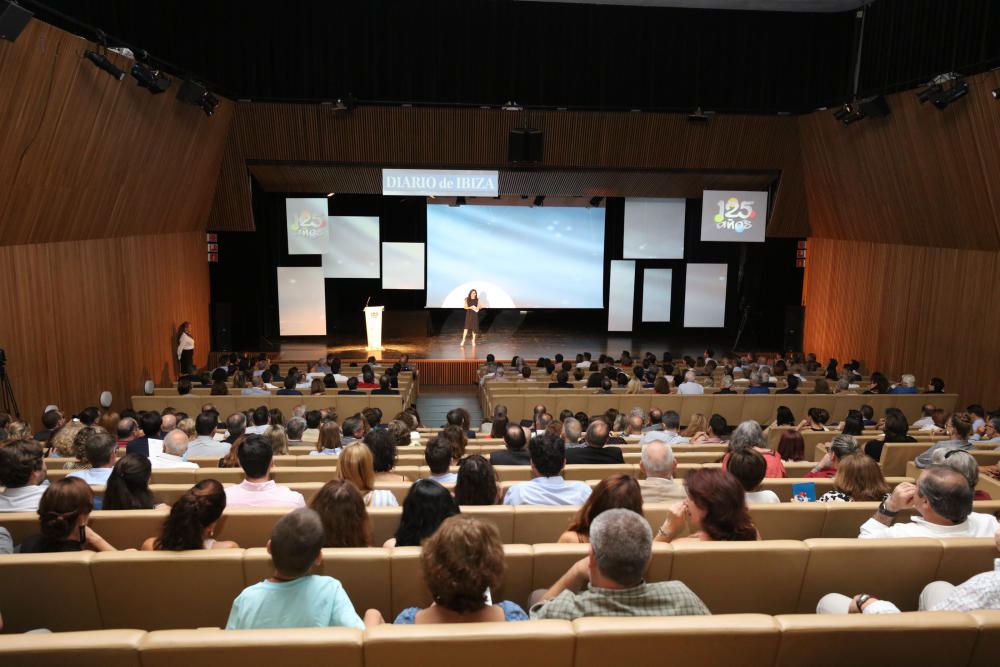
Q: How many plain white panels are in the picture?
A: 7